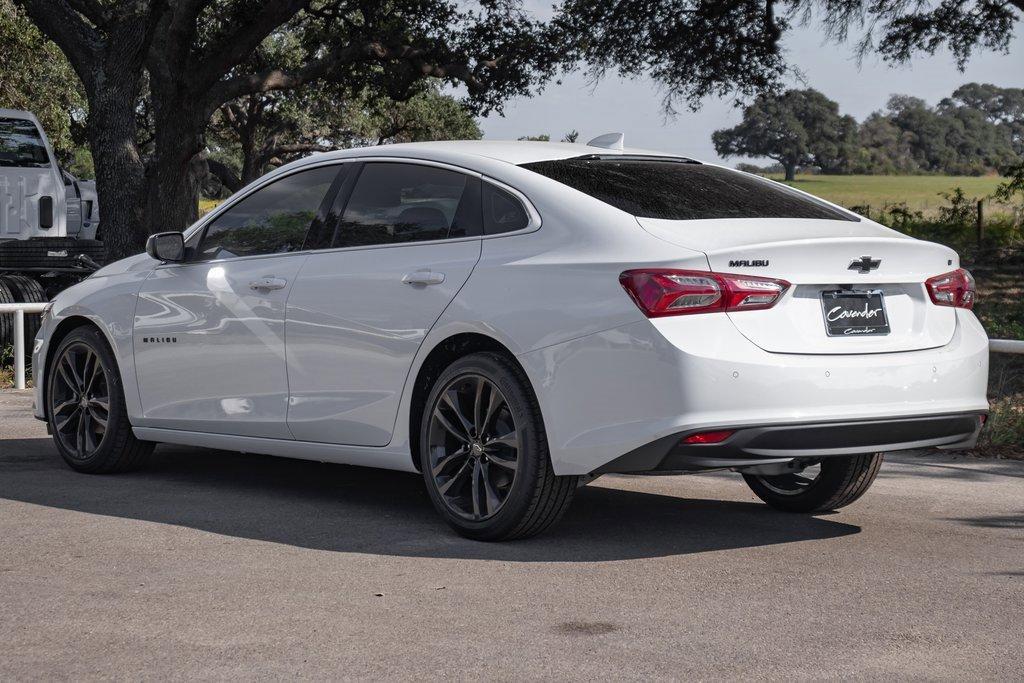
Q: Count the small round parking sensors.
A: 4